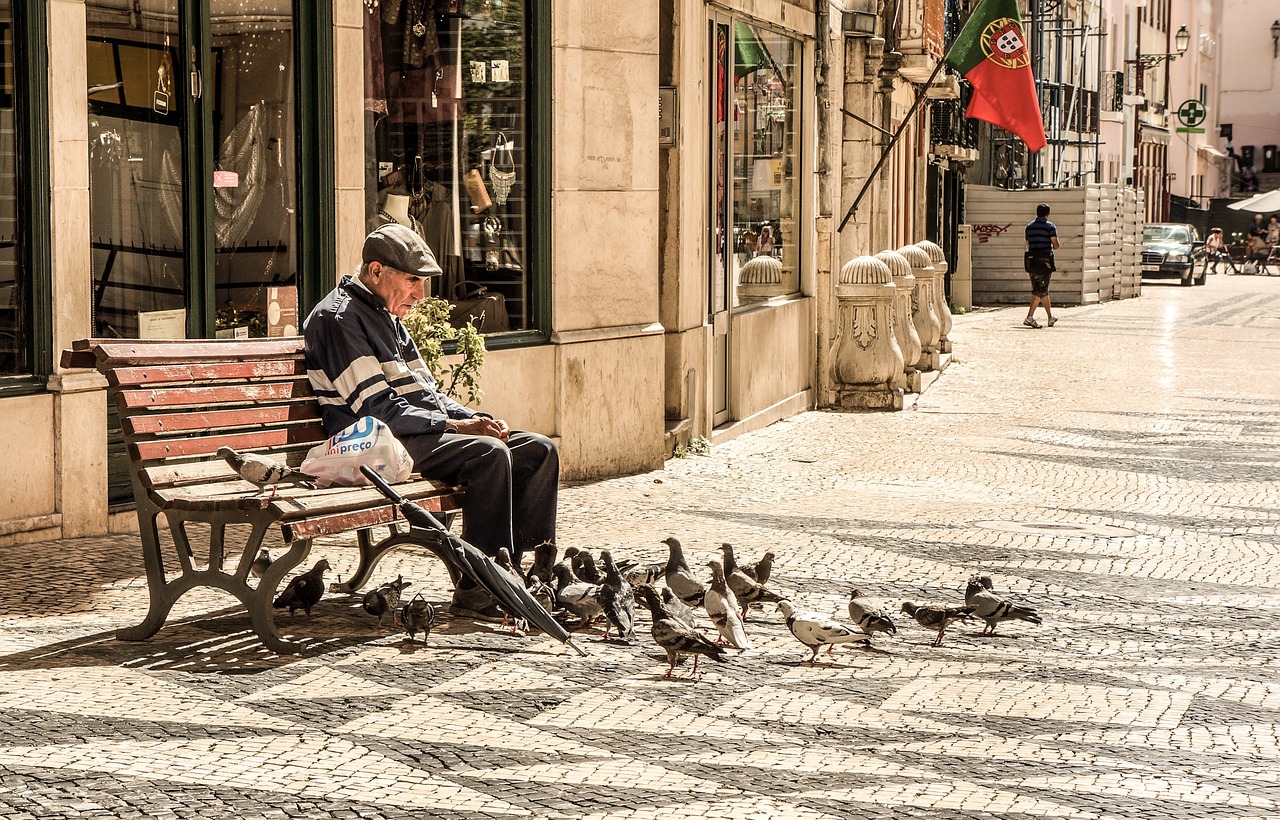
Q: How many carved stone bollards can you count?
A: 4